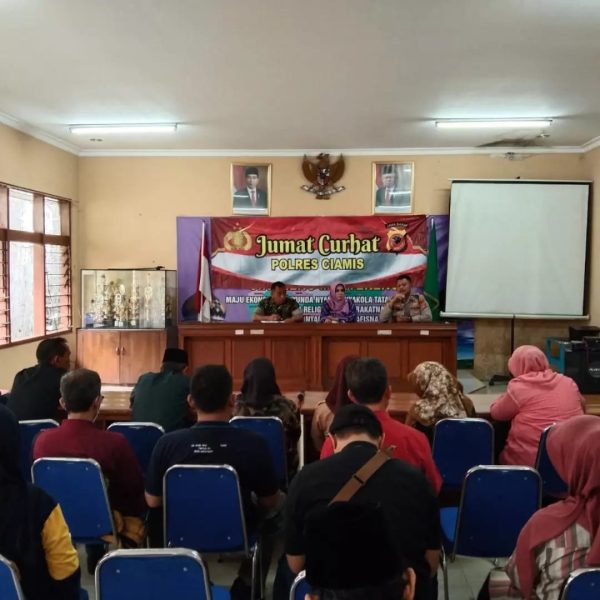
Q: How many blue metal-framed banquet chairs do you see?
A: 12